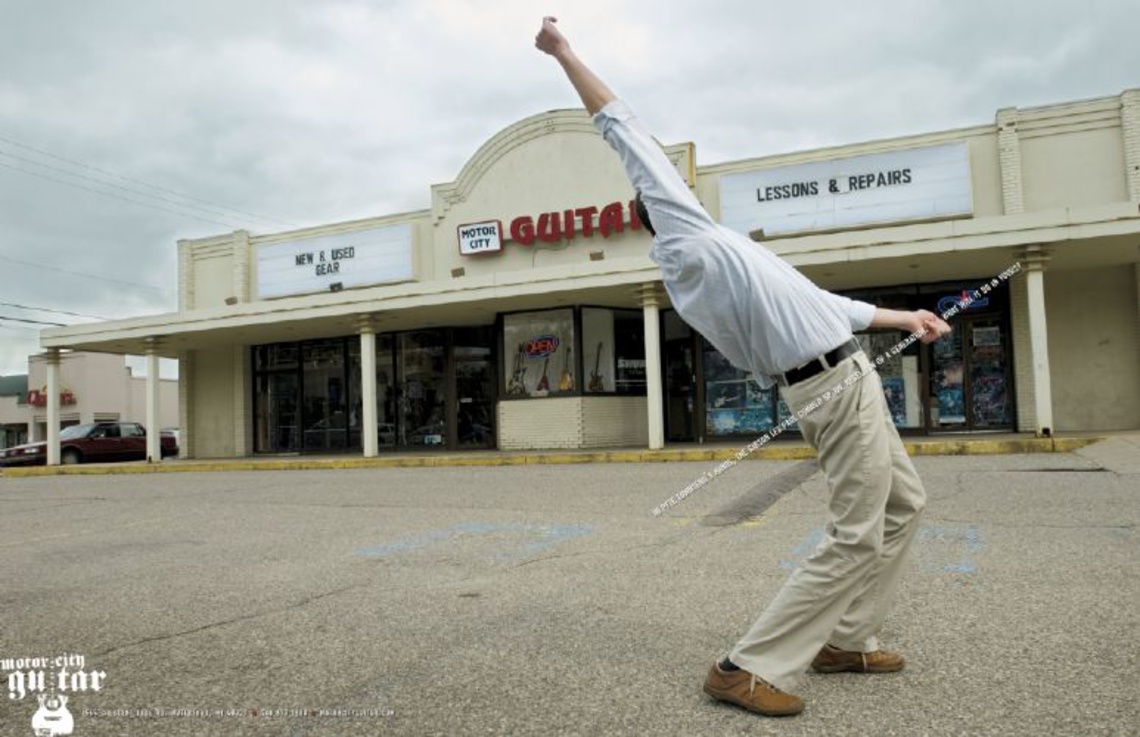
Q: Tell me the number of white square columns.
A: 5